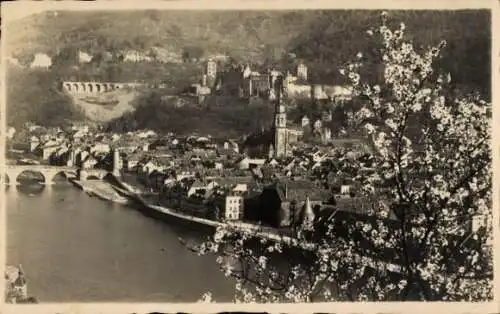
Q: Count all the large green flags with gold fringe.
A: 0